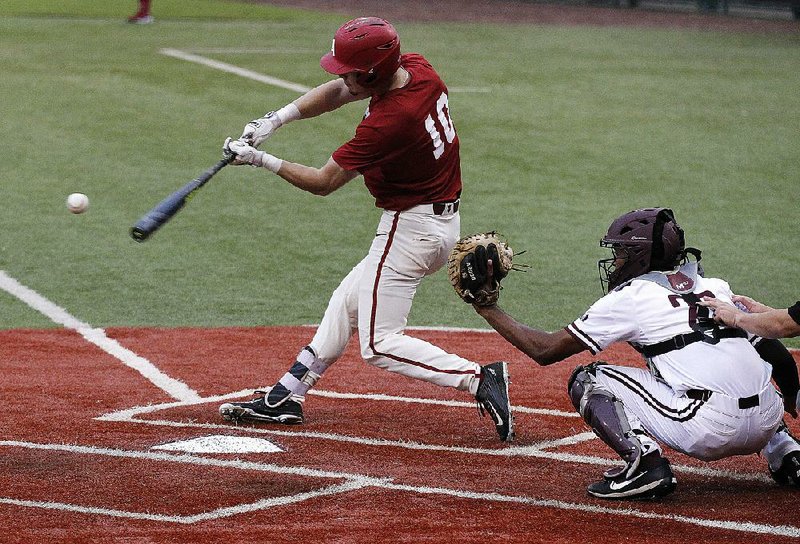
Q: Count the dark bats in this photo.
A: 1